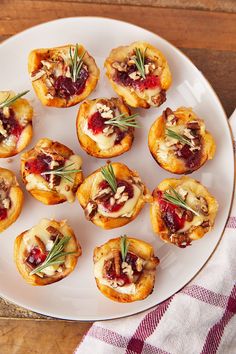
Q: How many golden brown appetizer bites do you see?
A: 11